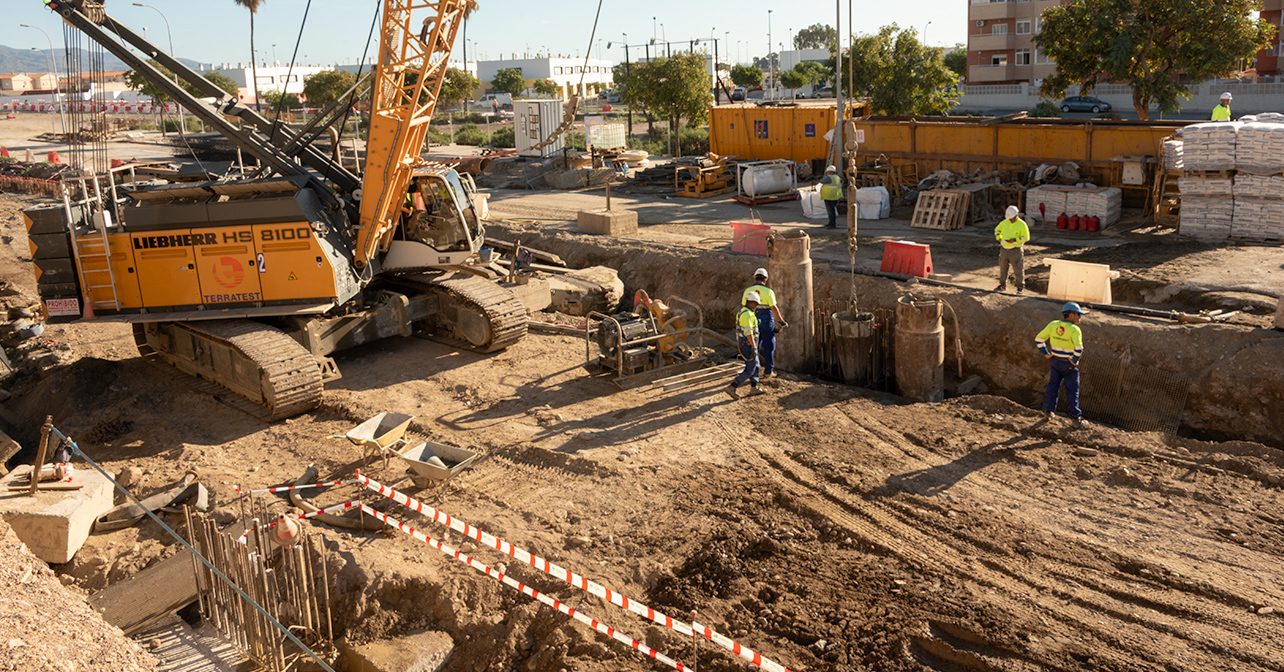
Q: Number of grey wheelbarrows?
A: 2